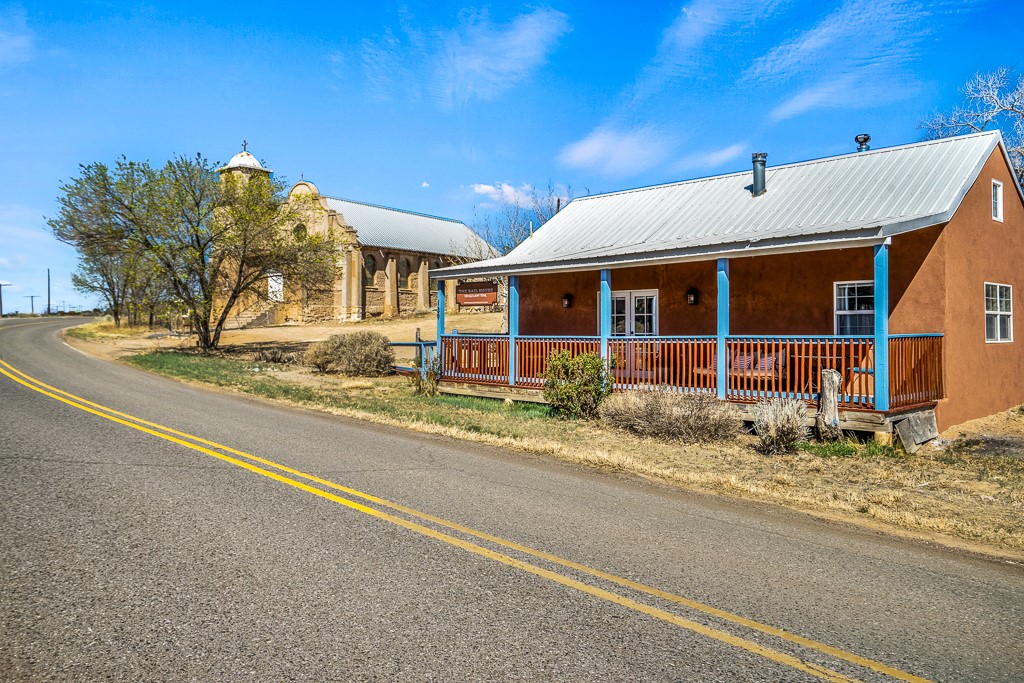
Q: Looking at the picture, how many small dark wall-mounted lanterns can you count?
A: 2